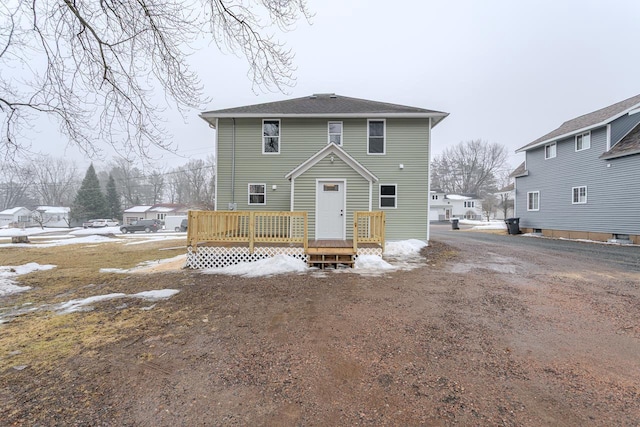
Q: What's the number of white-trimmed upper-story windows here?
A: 5